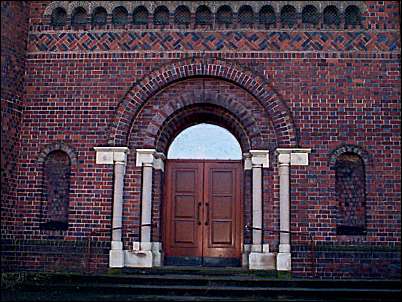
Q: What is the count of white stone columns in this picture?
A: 4